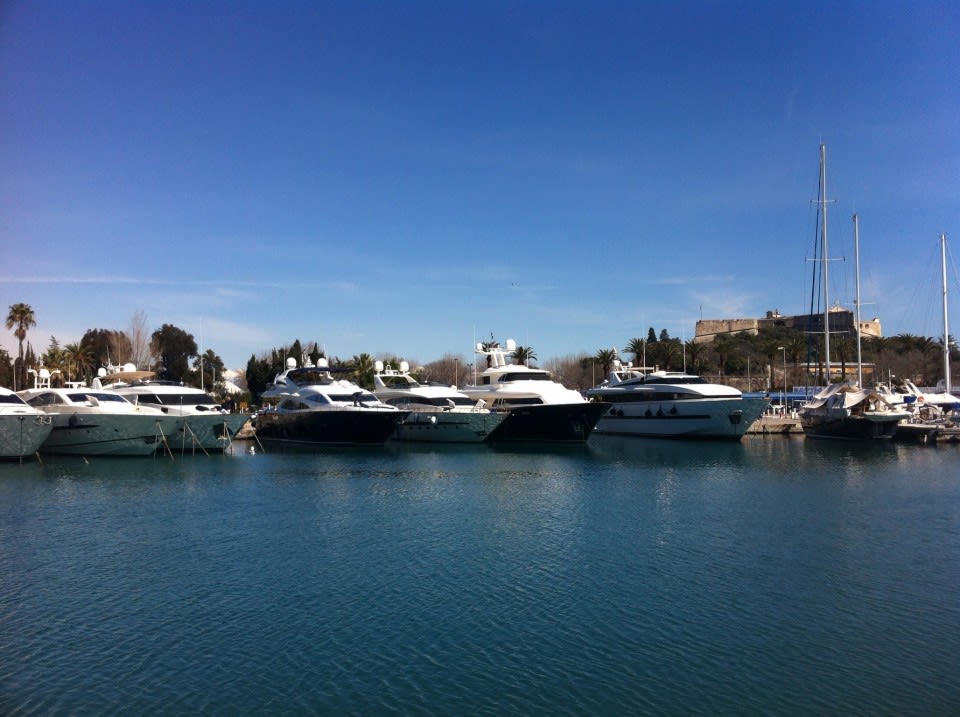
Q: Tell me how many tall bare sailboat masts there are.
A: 3